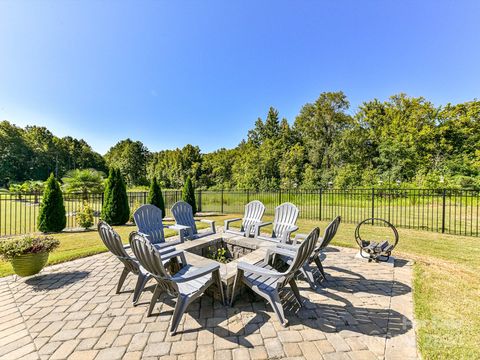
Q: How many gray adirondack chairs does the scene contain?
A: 8